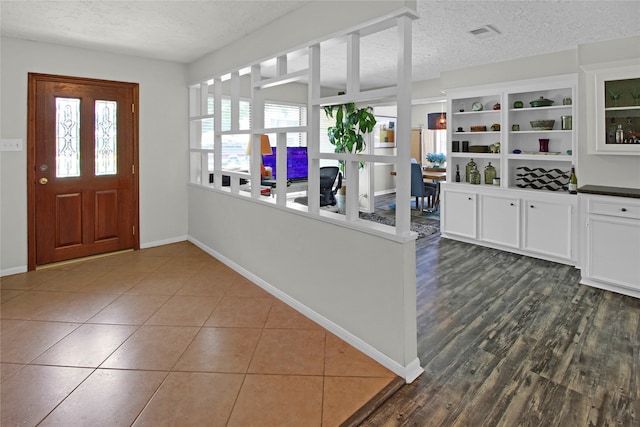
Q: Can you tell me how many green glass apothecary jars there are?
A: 3